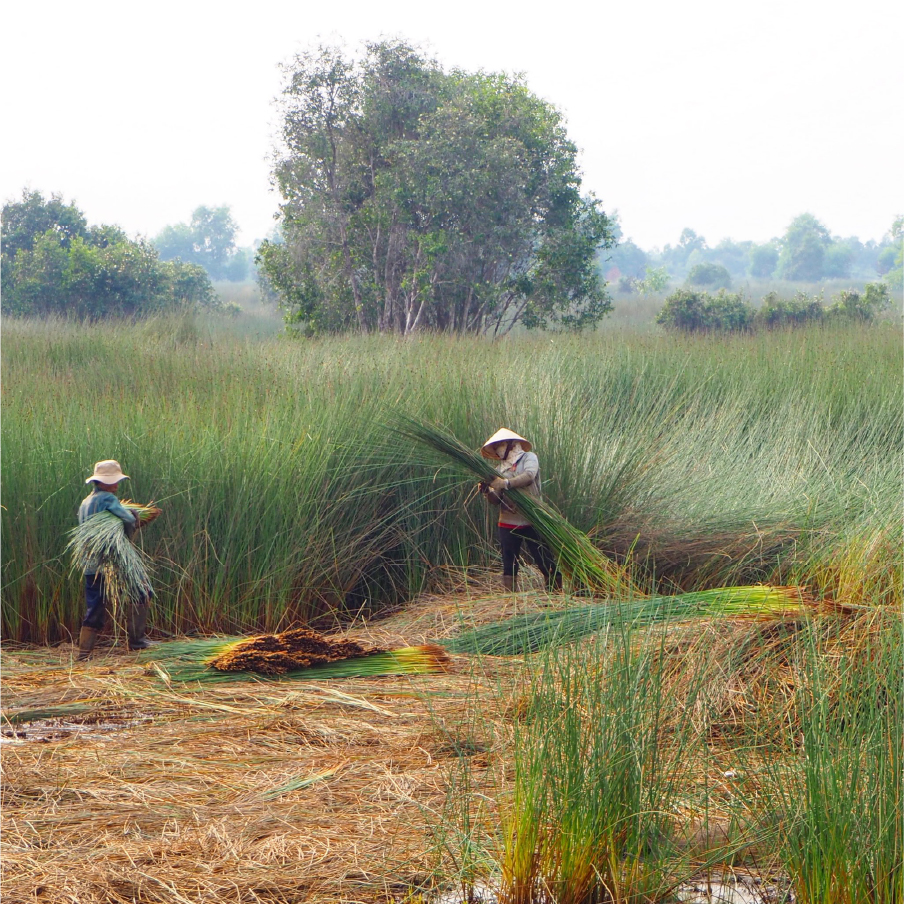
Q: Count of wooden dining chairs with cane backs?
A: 0